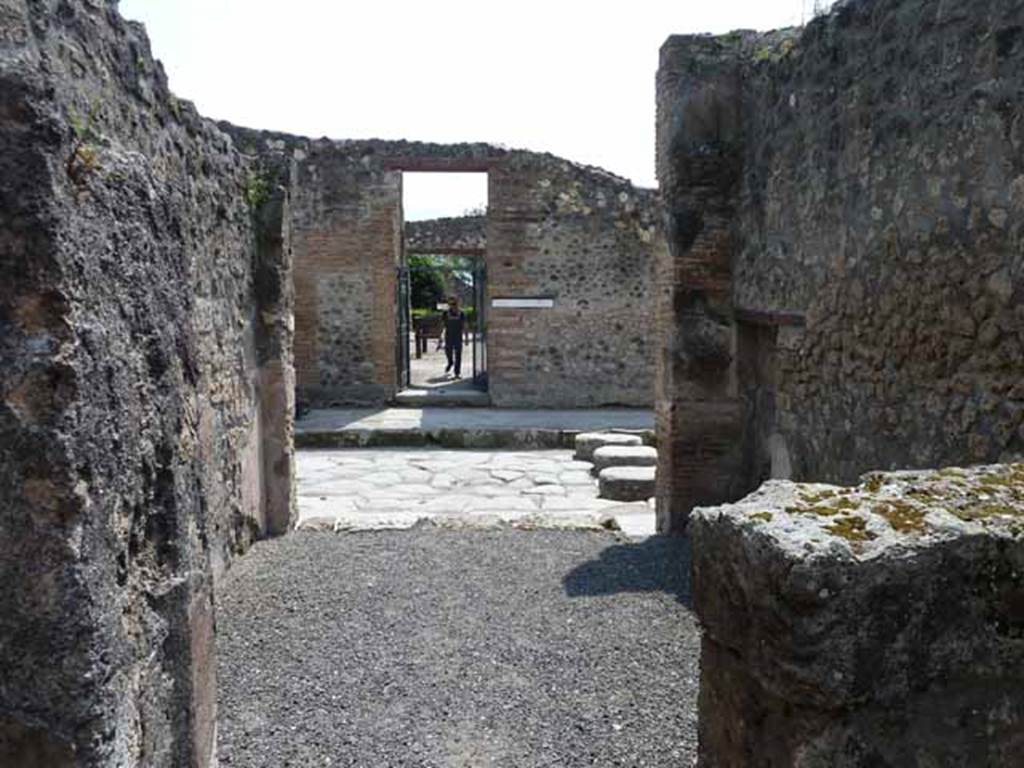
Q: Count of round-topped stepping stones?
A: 3